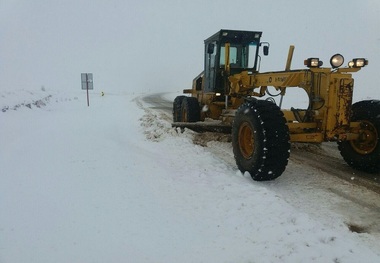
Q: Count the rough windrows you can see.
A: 1